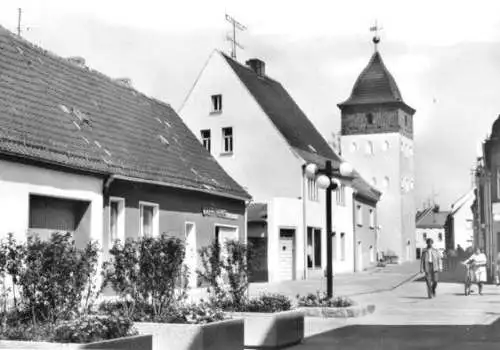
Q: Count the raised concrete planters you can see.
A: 3